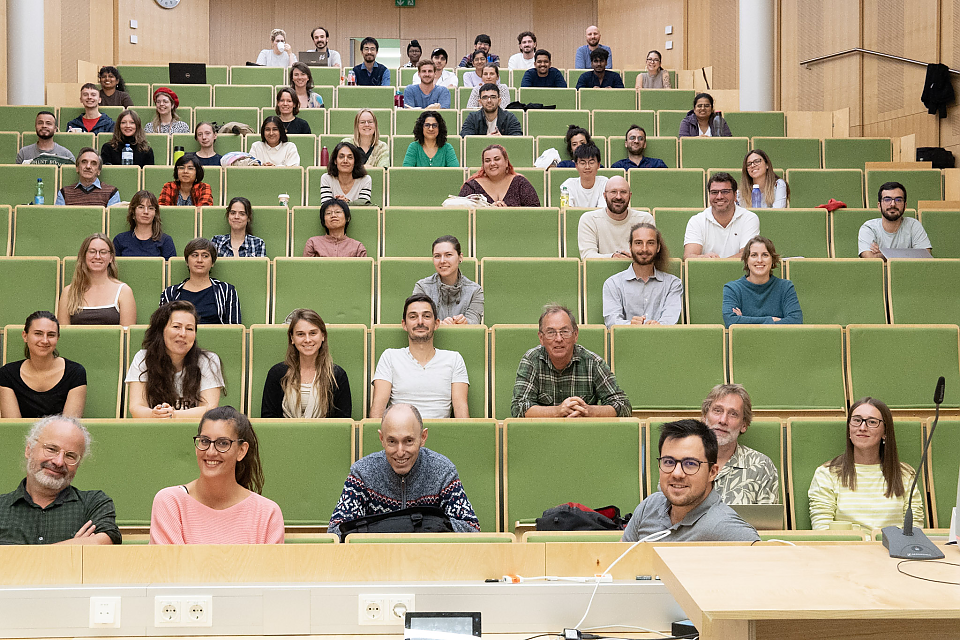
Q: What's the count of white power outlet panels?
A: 3